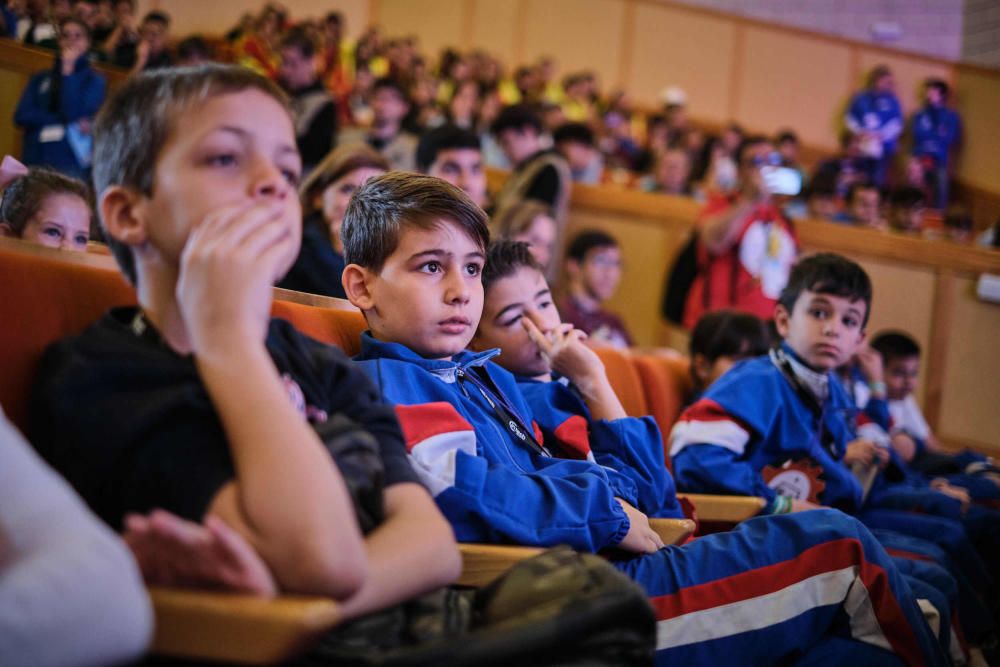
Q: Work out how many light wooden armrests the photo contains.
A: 4